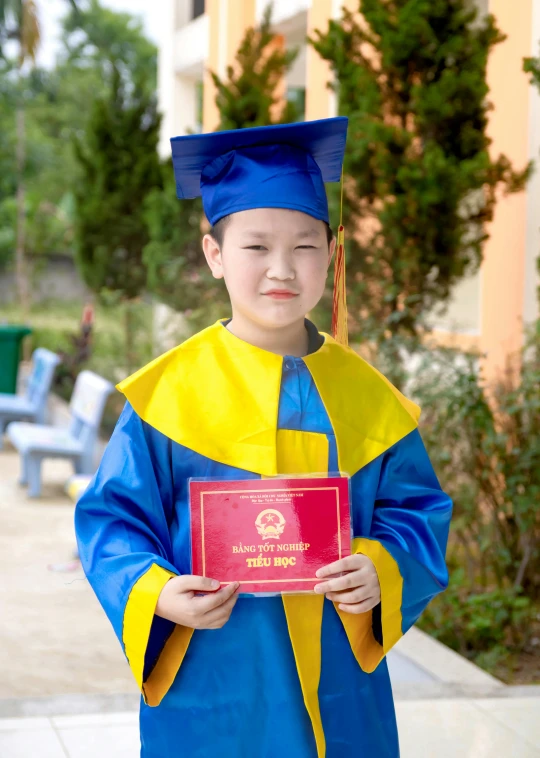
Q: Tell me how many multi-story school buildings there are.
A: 1